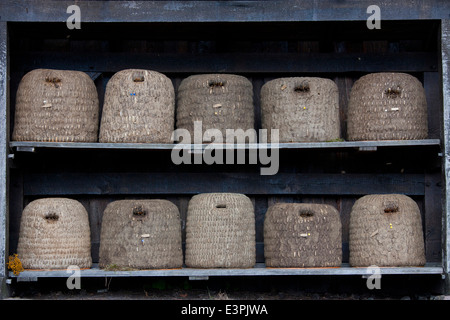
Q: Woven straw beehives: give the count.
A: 10